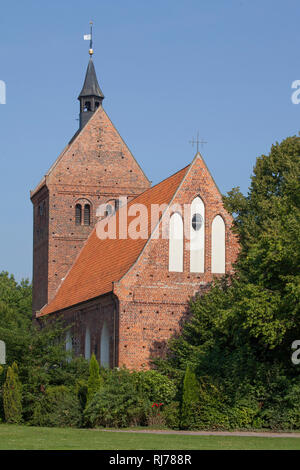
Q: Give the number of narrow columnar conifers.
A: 3